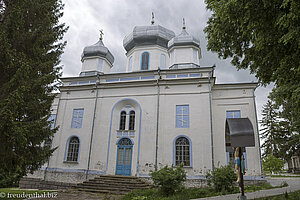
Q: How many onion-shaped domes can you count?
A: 3